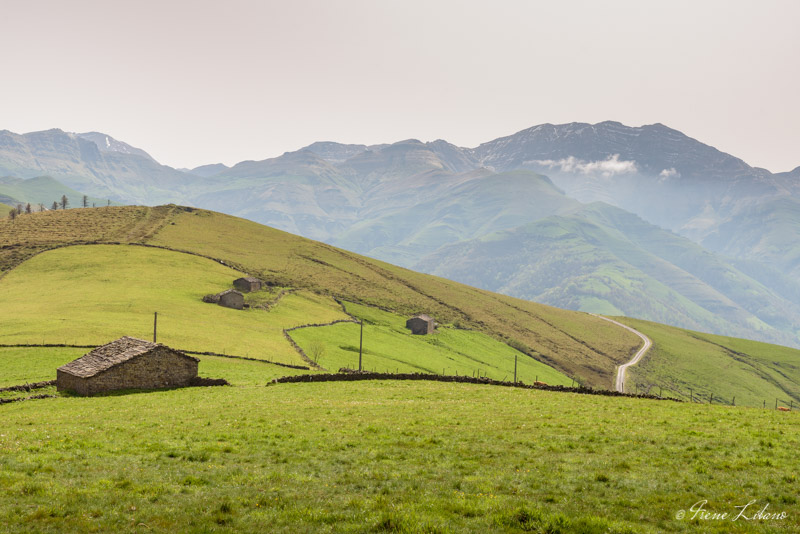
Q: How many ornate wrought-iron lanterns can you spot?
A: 0